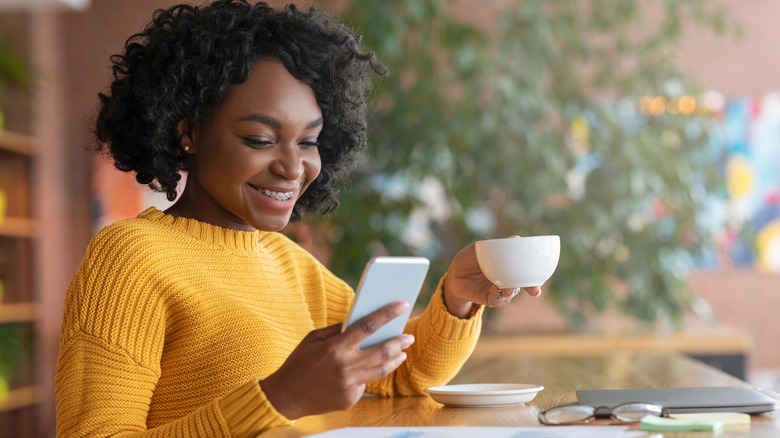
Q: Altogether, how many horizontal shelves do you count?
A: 4